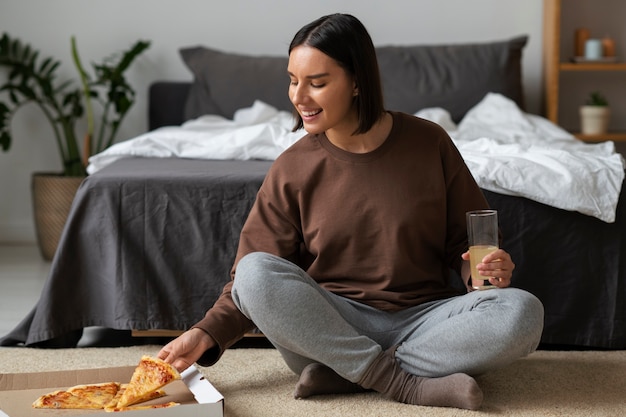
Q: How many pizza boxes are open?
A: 1